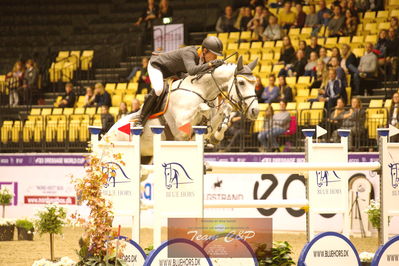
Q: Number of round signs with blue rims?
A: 5